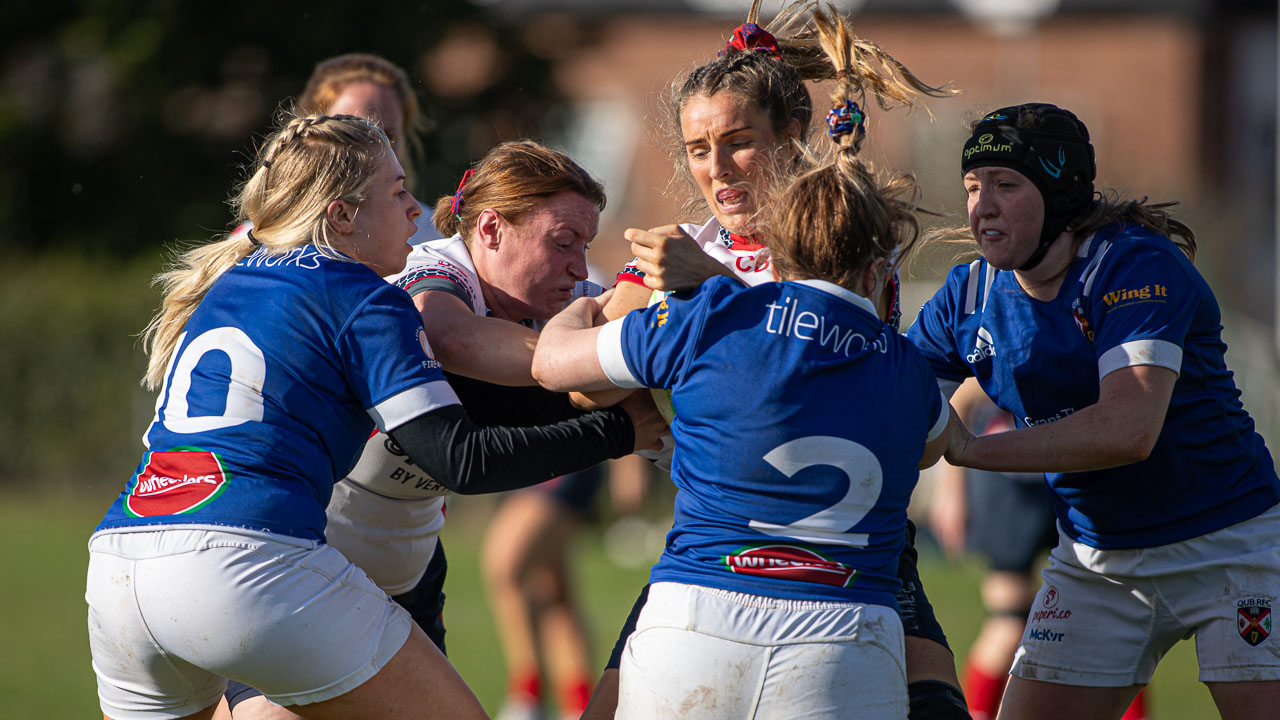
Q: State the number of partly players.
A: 3